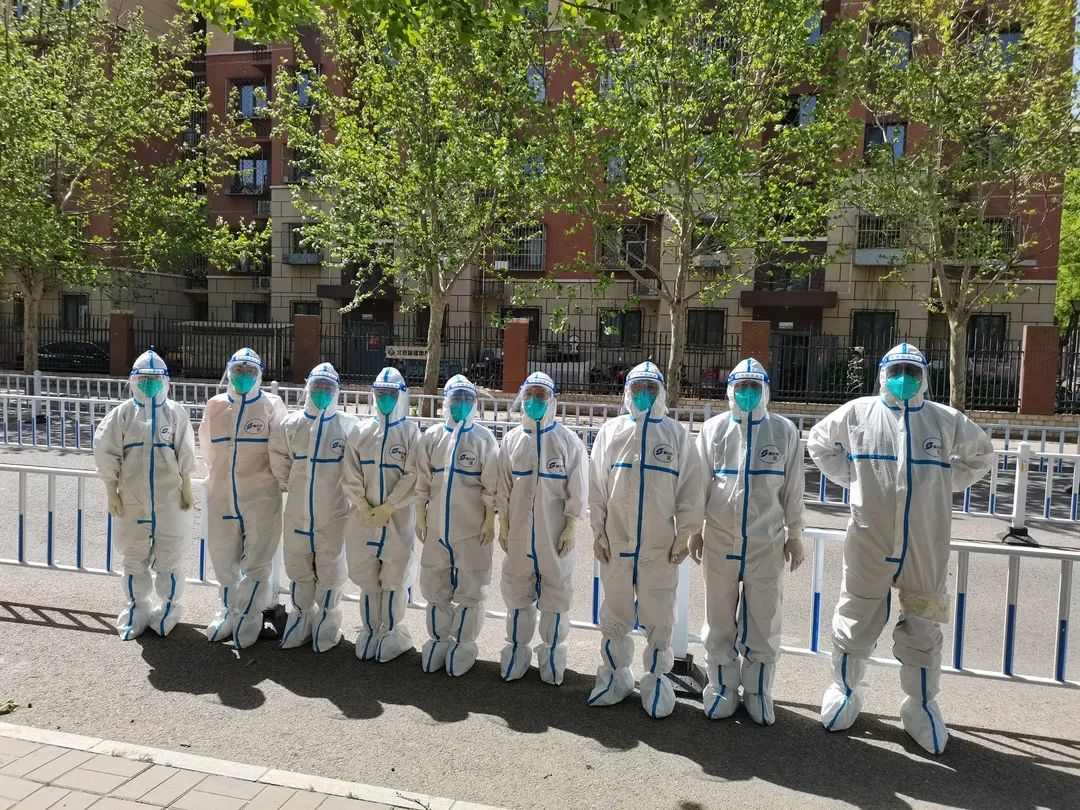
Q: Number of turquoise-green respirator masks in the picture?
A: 9